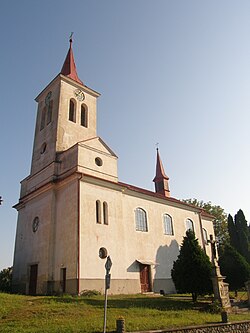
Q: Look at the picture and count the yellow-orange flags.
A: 0